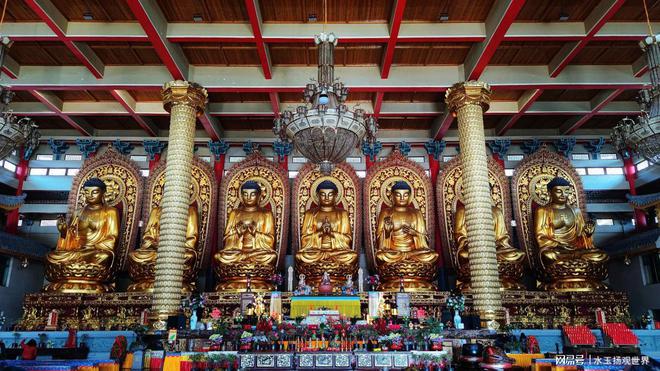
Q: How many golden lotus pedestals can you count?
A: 7